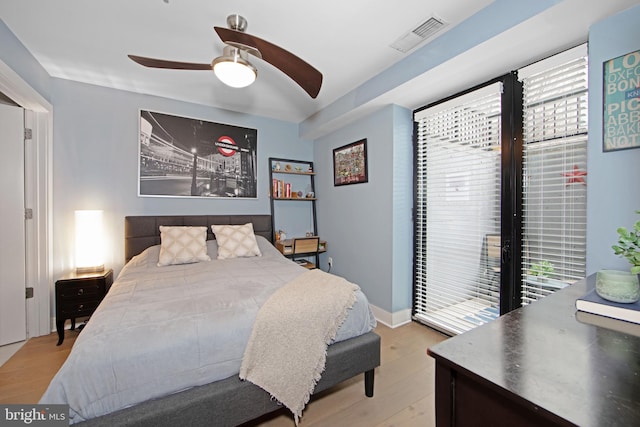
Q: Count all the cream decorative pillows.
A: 2